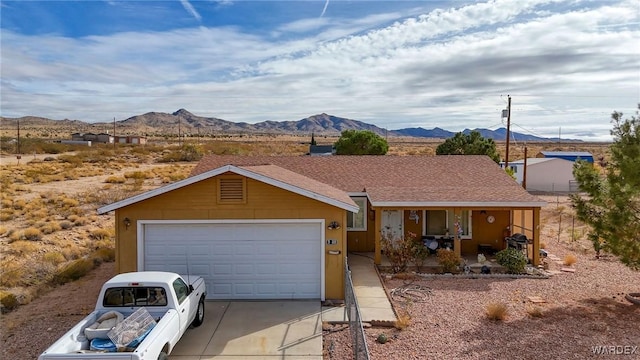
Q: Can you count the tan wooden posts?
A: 3